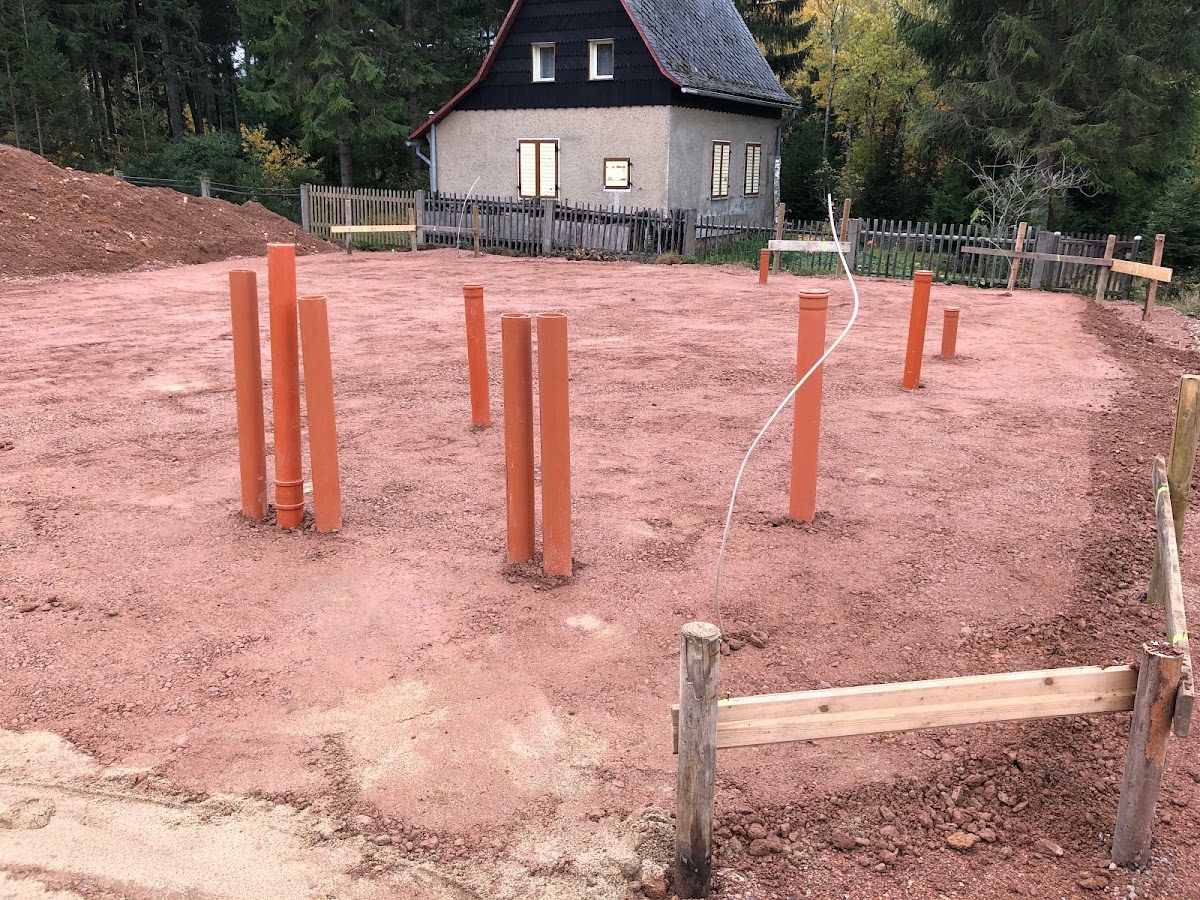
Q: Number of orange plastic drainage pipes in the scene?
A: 10